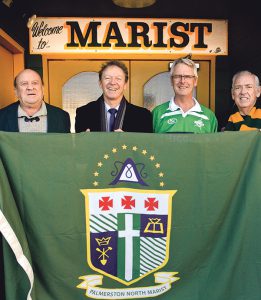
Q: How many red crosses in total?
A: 3